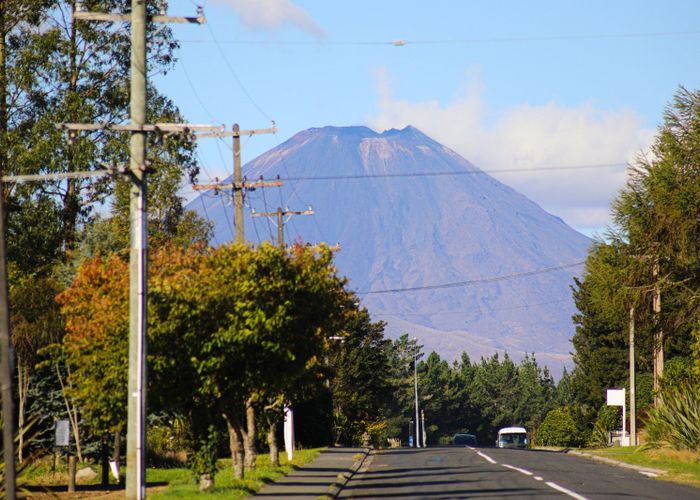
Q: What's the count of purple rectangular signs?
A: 0